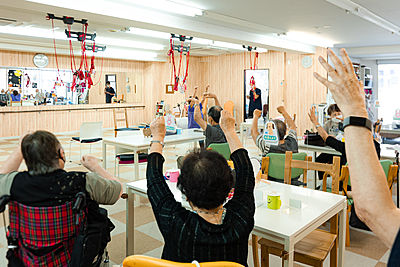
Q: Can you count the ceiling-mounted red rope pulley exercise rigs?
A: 6